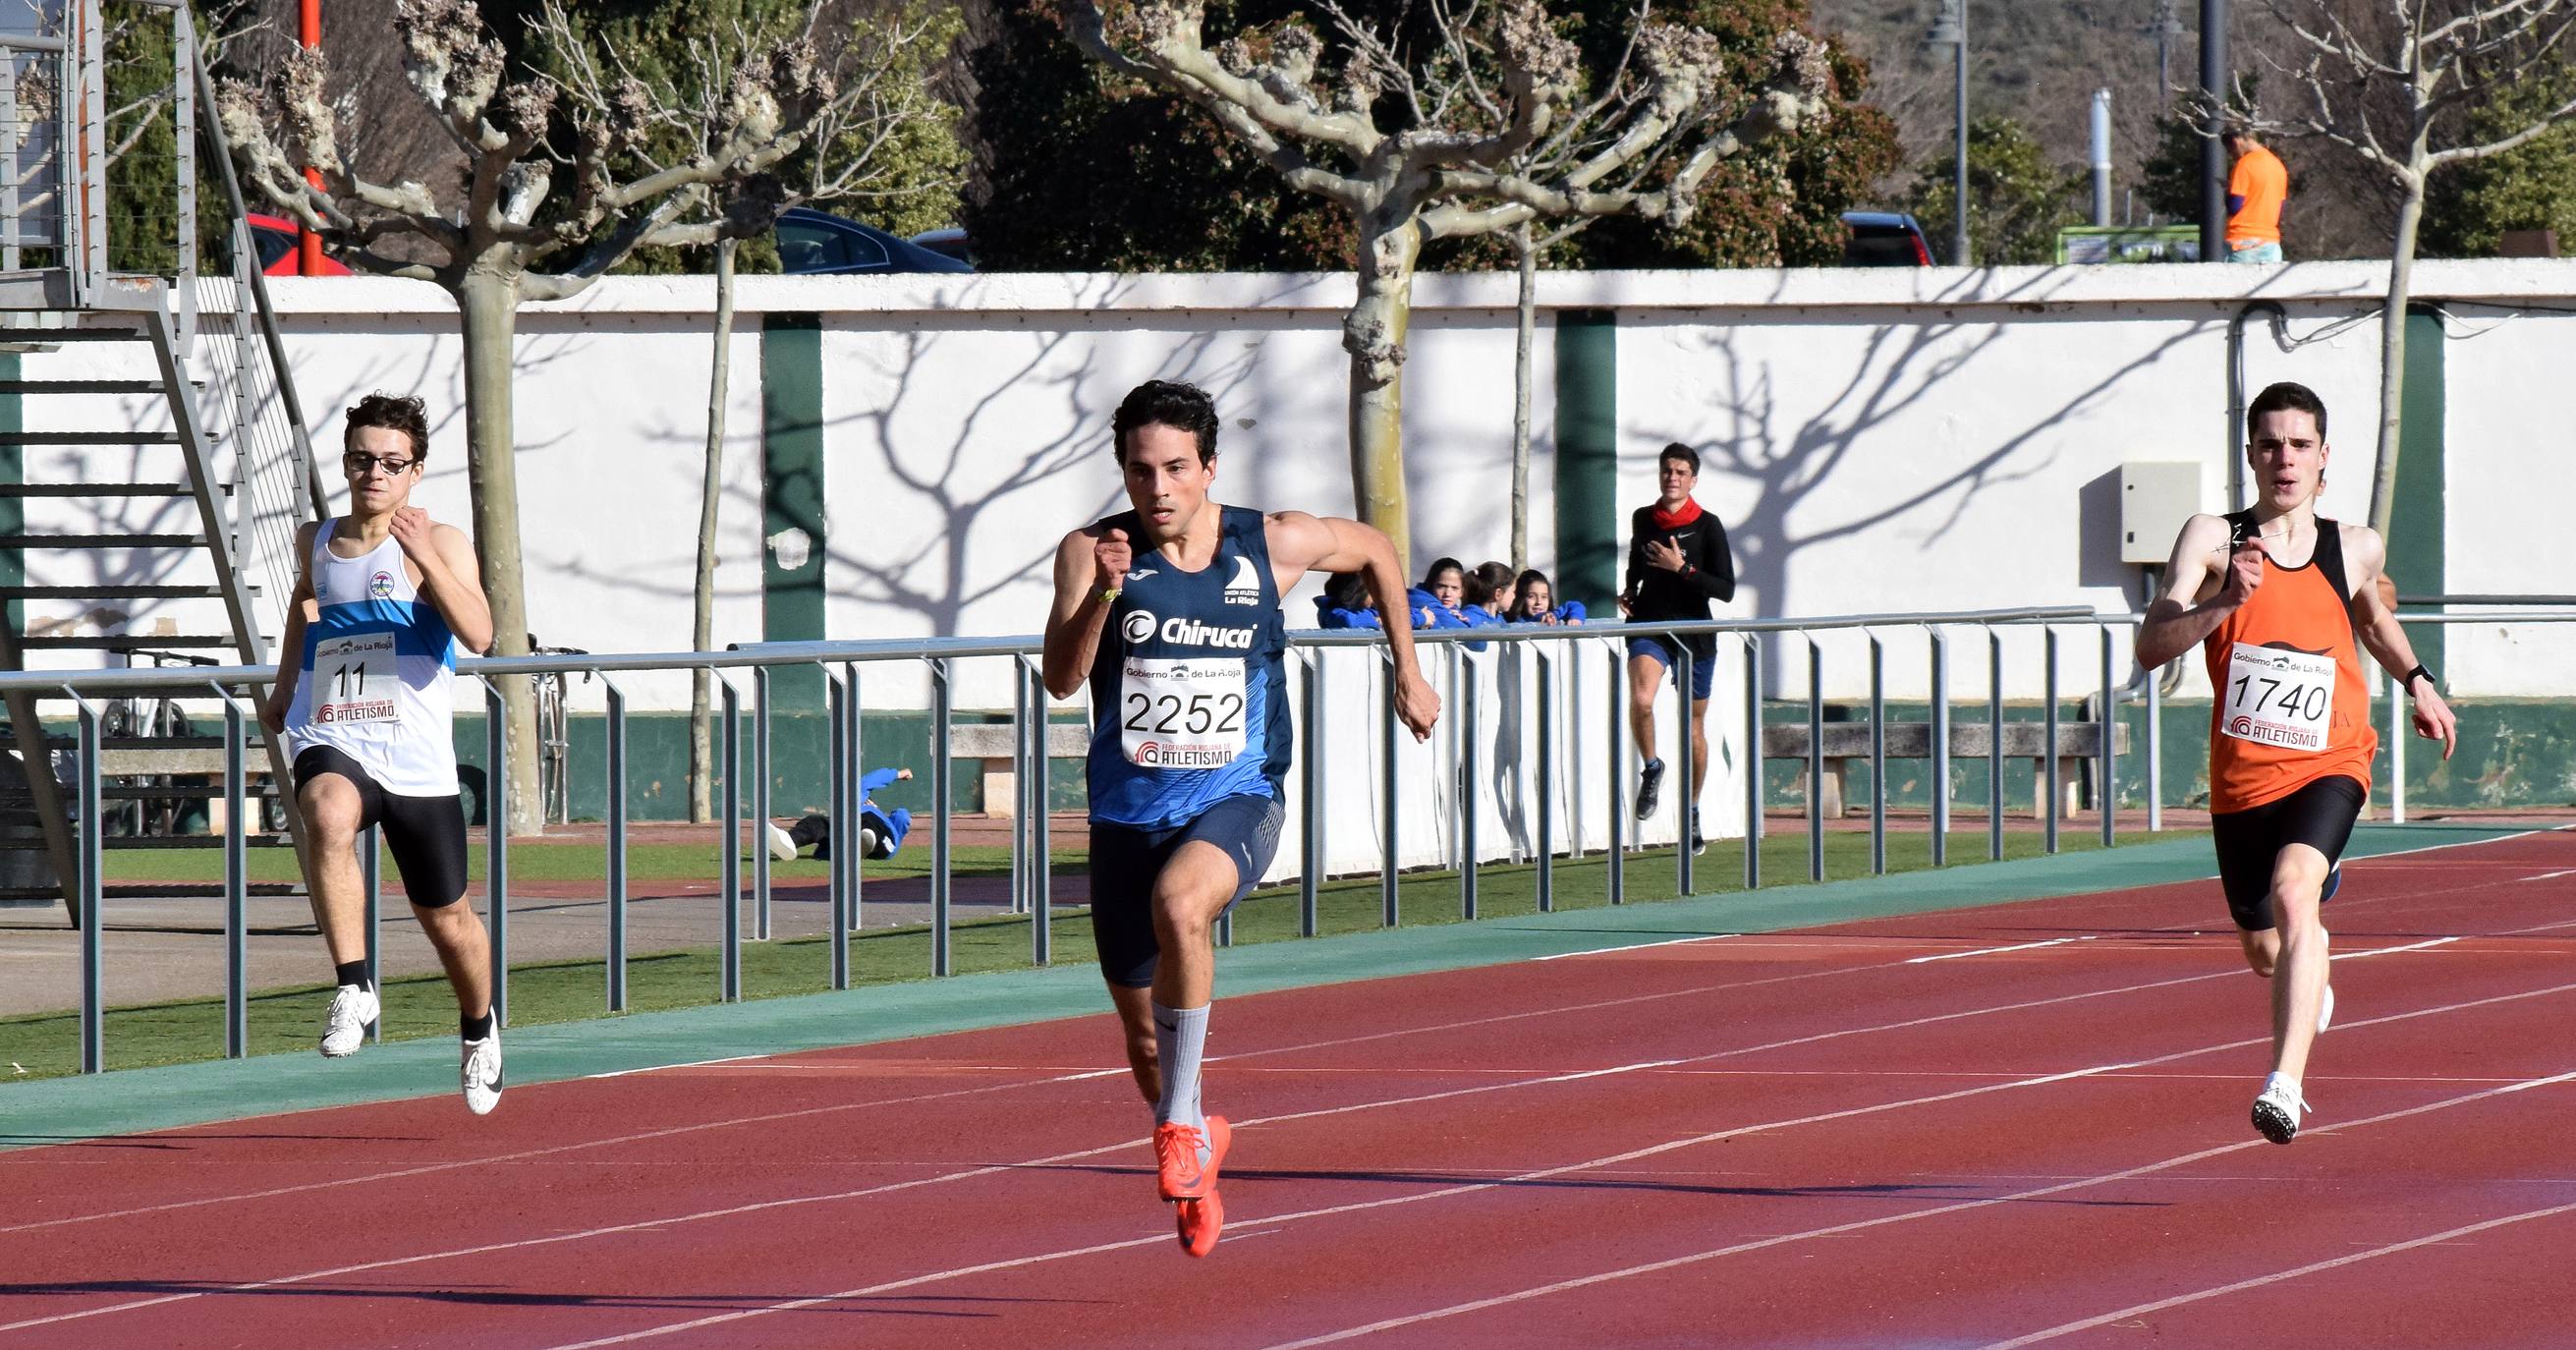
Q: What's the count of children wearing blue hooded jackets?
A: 5